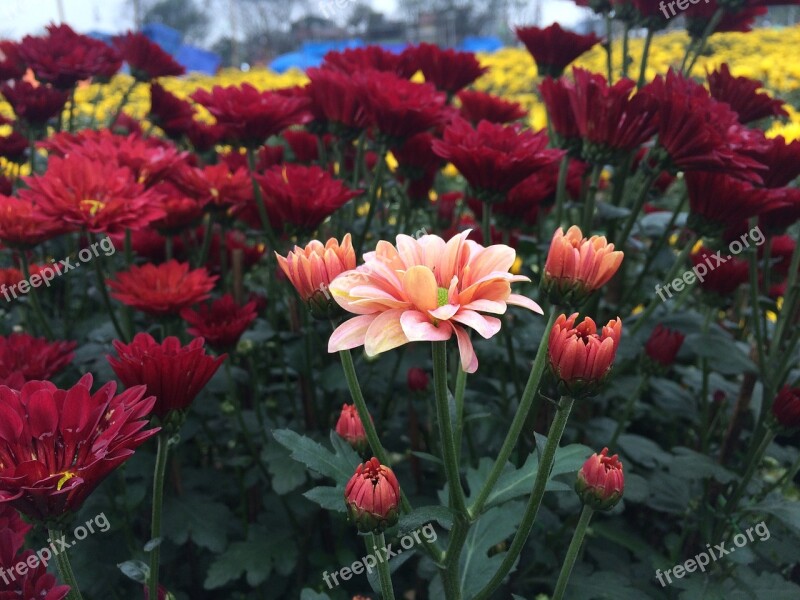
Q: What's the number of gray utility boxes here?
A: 0